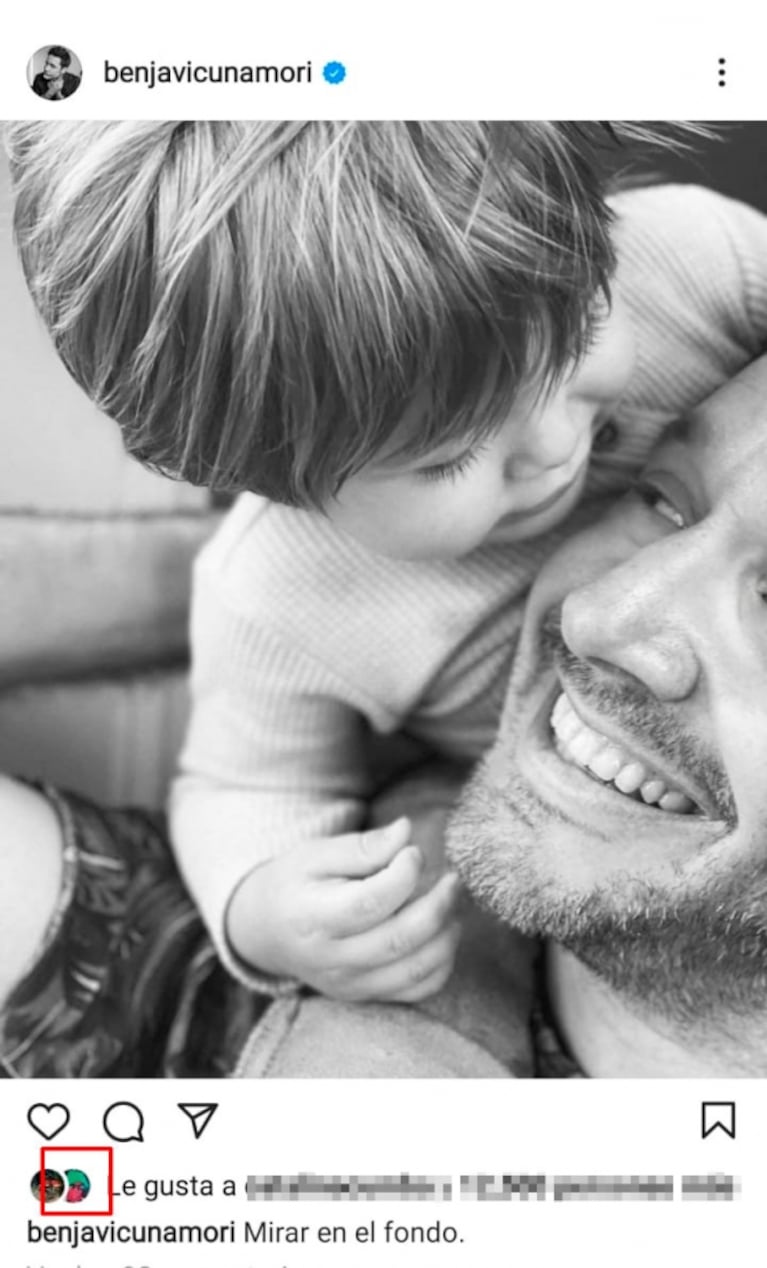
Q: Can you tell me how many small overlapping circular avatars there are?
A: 2